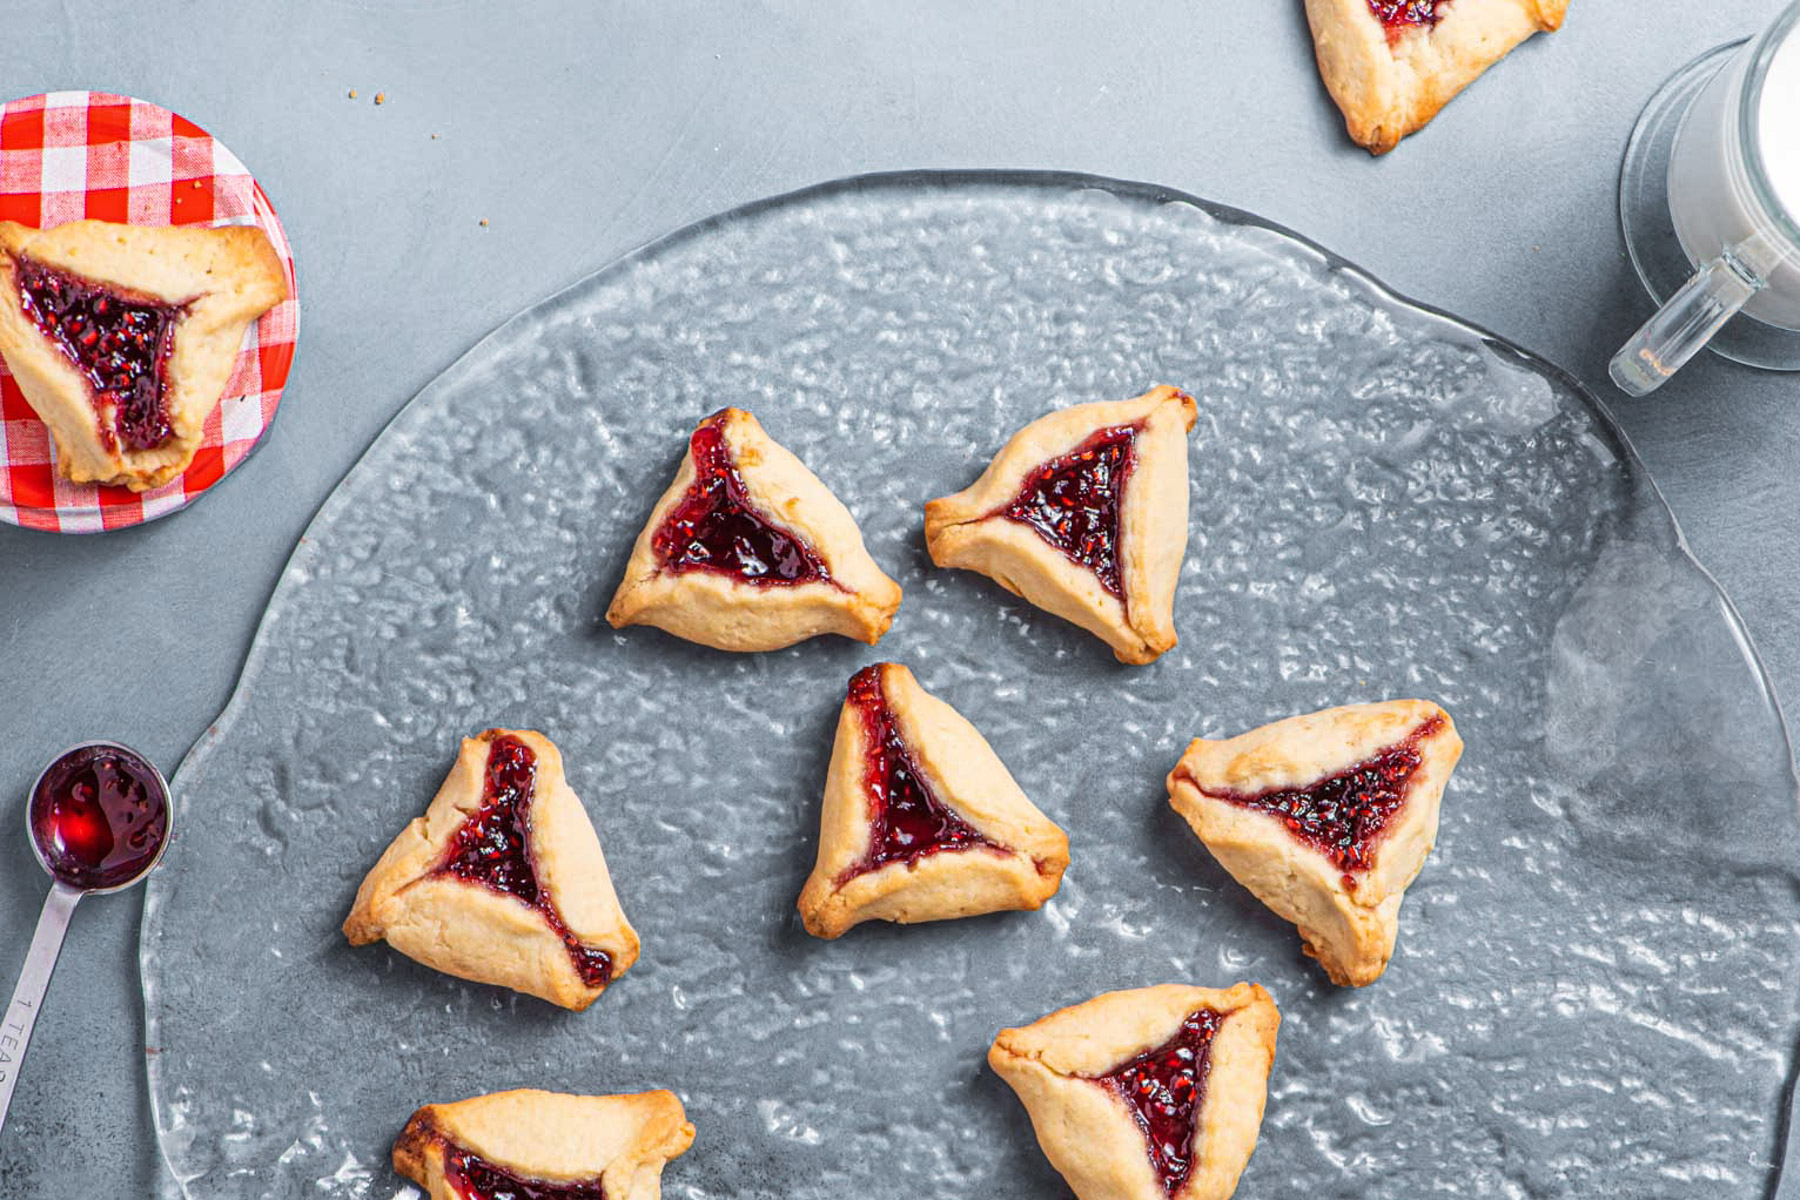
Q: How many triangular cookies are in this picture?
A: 9